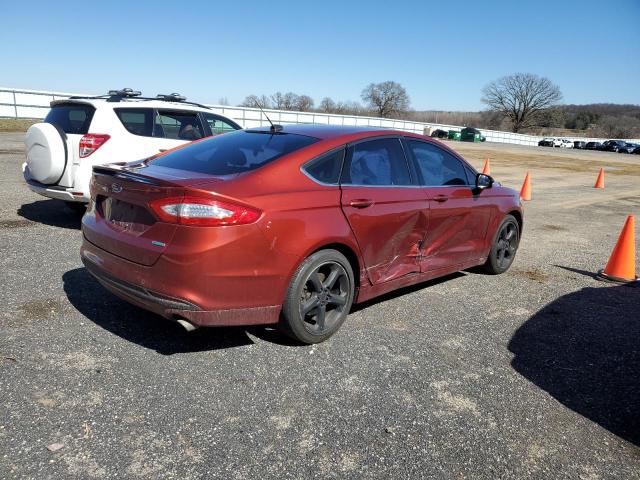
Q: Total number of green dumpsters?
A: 2